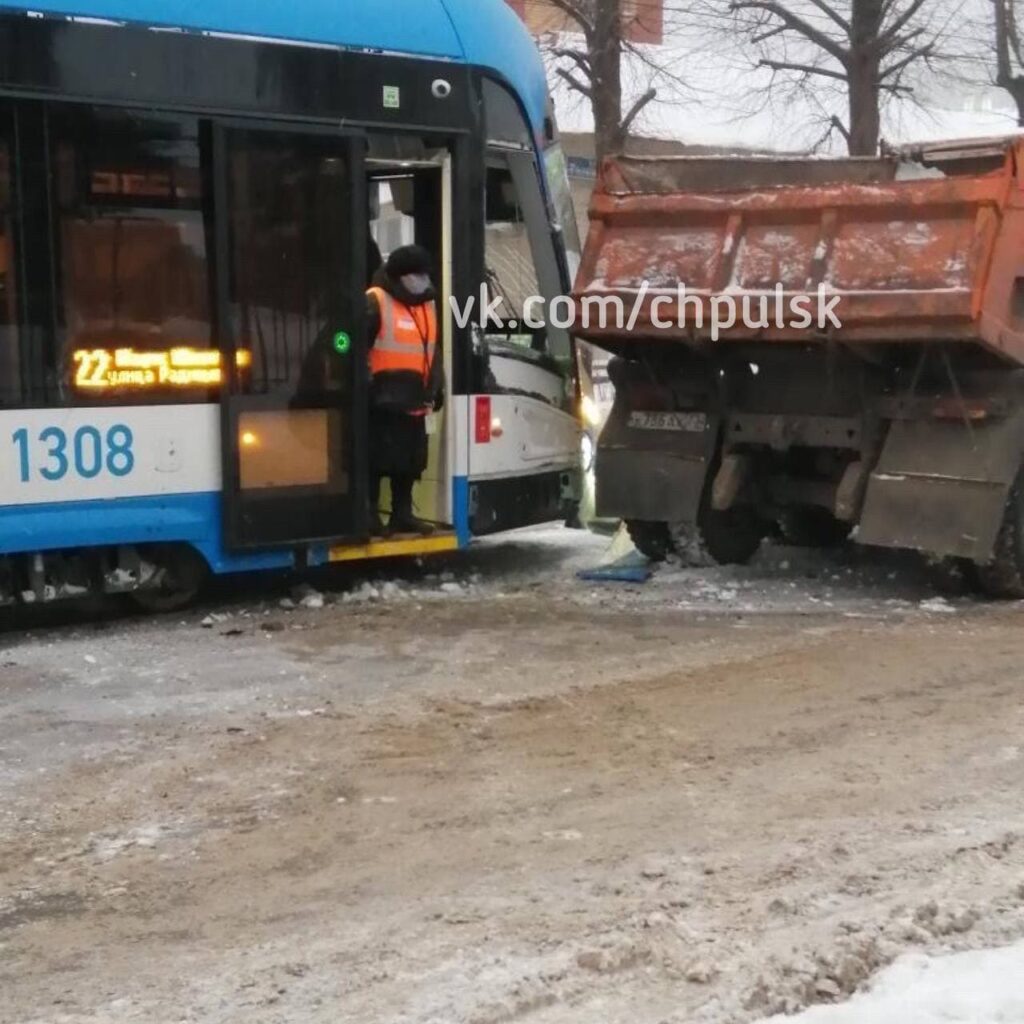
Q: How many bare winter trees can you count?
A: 3